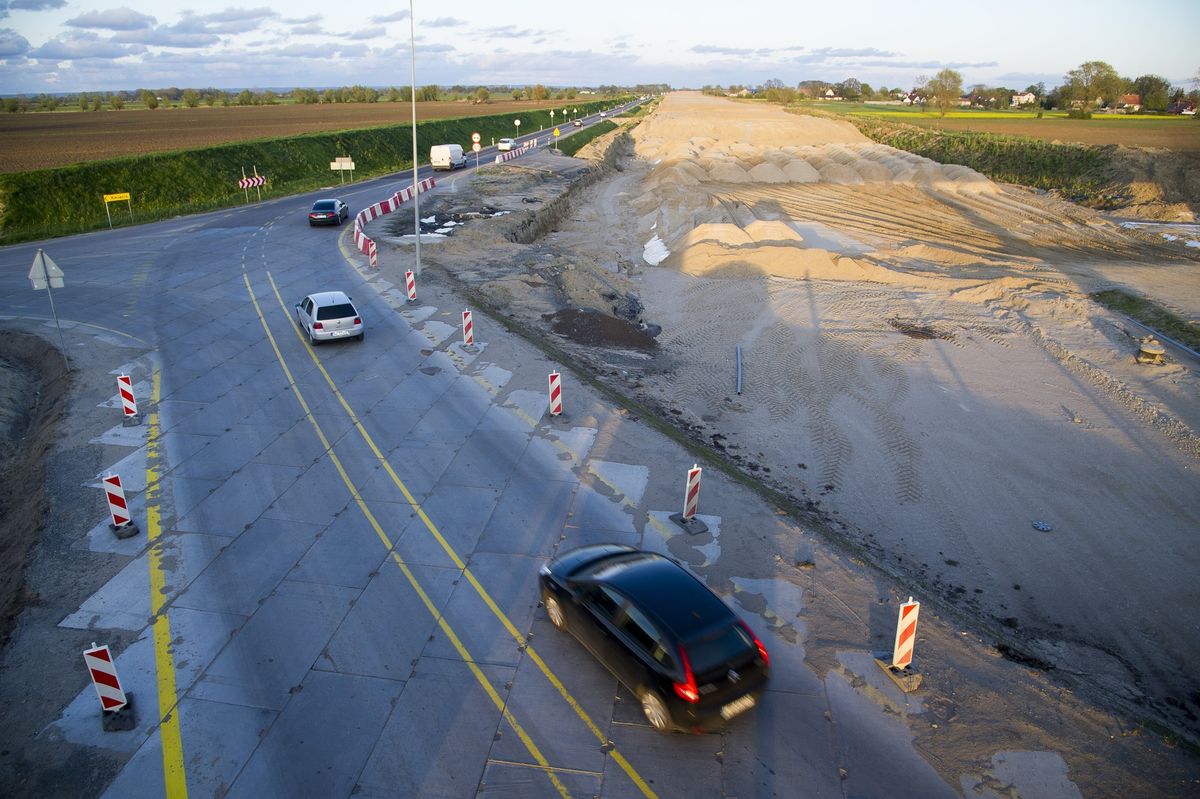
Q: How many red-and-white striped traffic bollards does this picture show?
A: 9